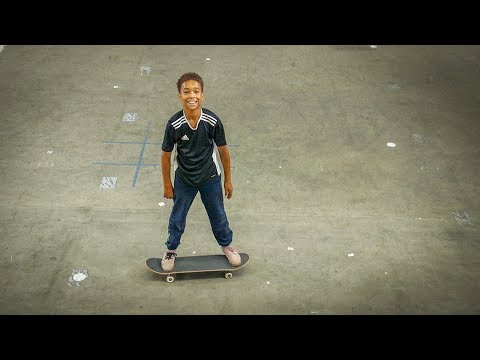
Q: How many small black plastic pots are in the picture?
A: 0